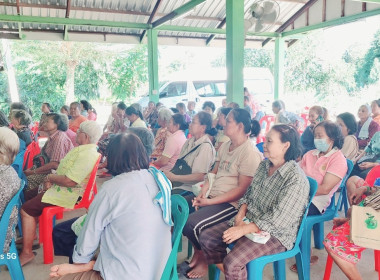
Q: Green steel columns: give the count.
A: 3